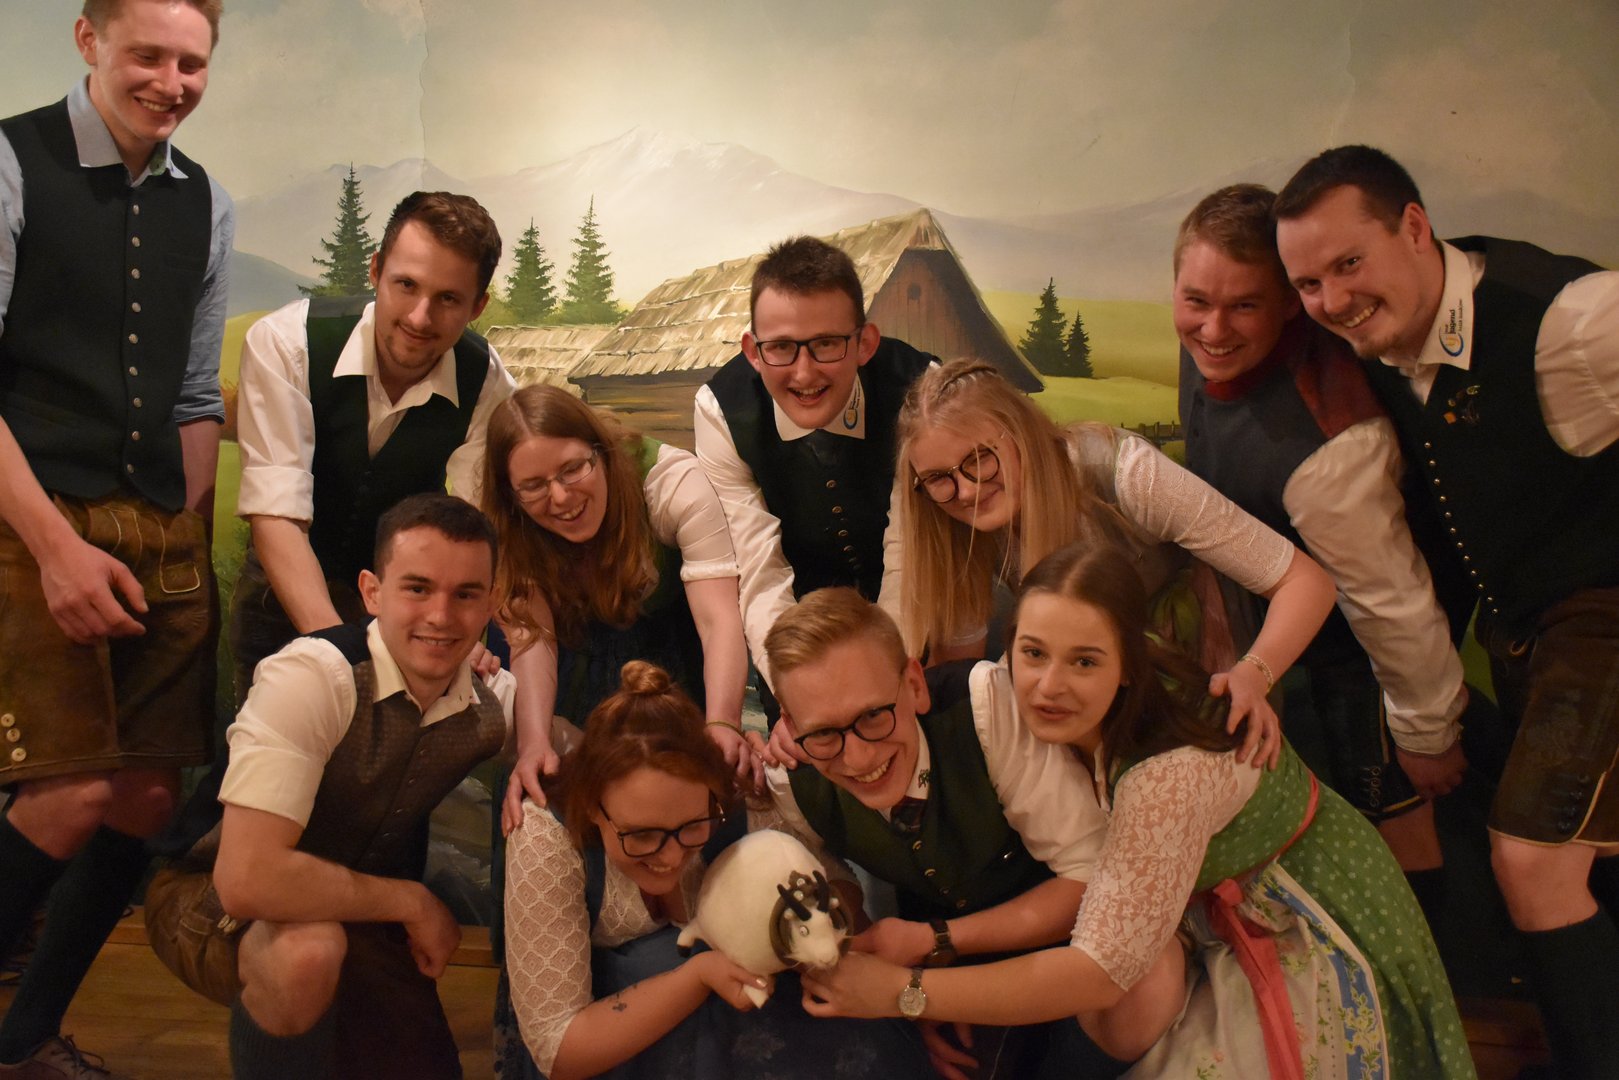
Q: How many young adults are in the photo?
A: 11